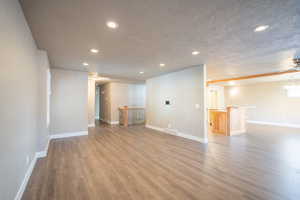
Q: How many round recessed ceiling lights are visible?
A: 7